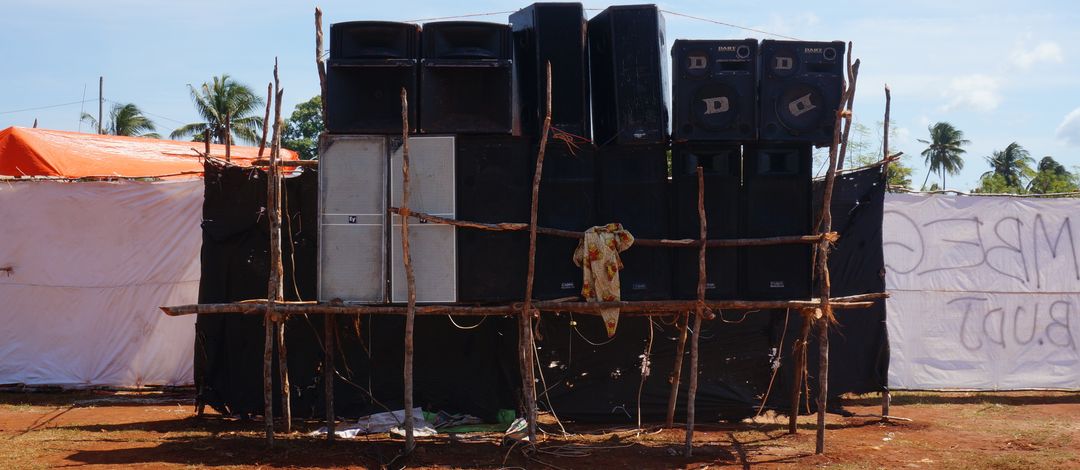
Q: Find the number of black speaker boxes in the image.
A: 11